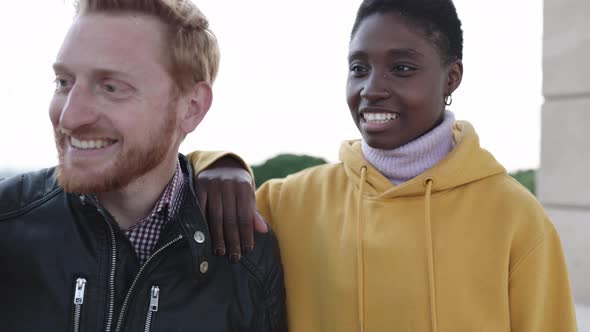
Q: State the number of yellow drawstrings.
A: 2